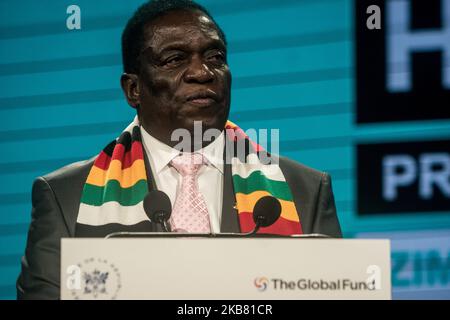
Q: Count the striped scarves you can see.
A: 1